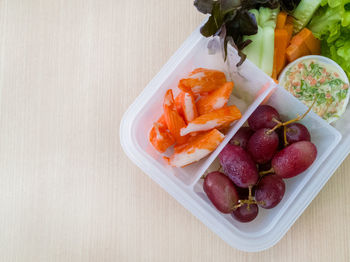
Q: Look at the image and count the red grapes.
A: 9